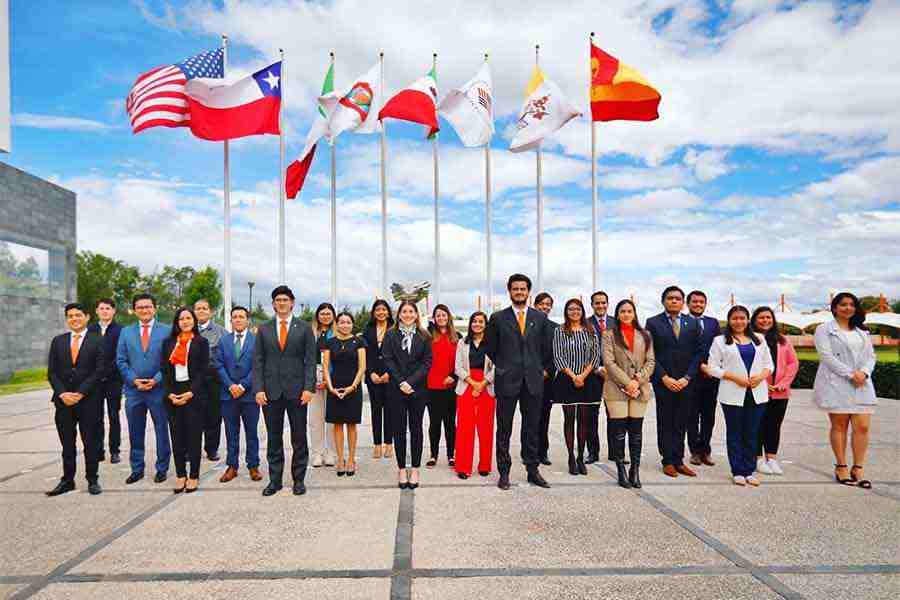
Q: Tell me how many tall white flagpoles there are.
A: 8